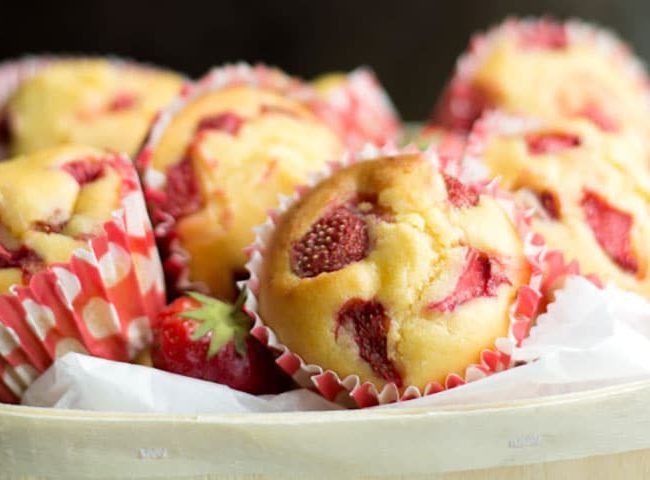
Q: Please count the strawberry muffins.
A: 7